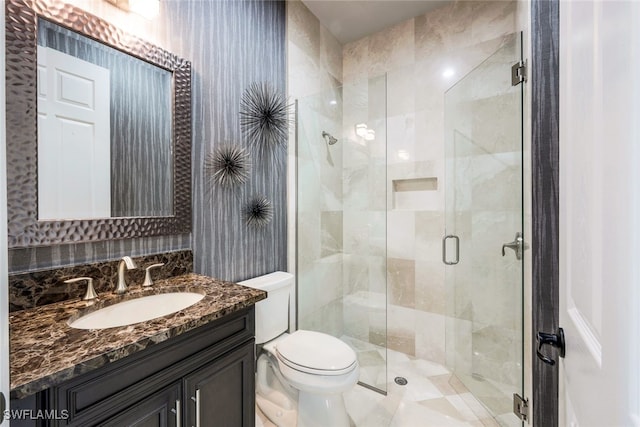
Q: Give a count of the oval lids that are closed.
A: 1